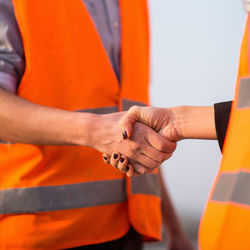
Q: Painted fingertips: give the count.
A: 5